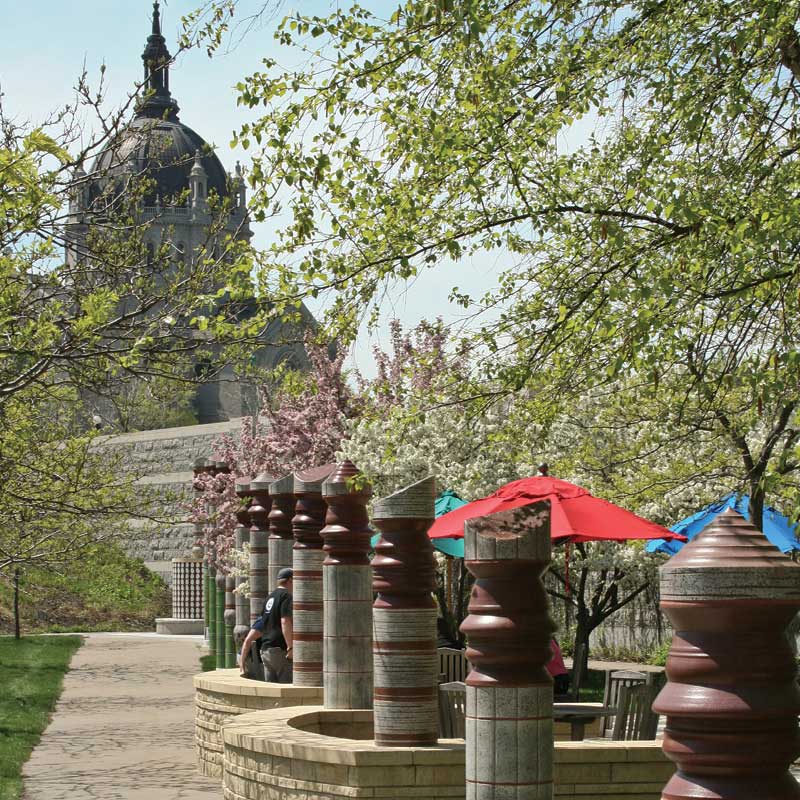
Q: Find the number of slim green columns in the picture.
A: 4